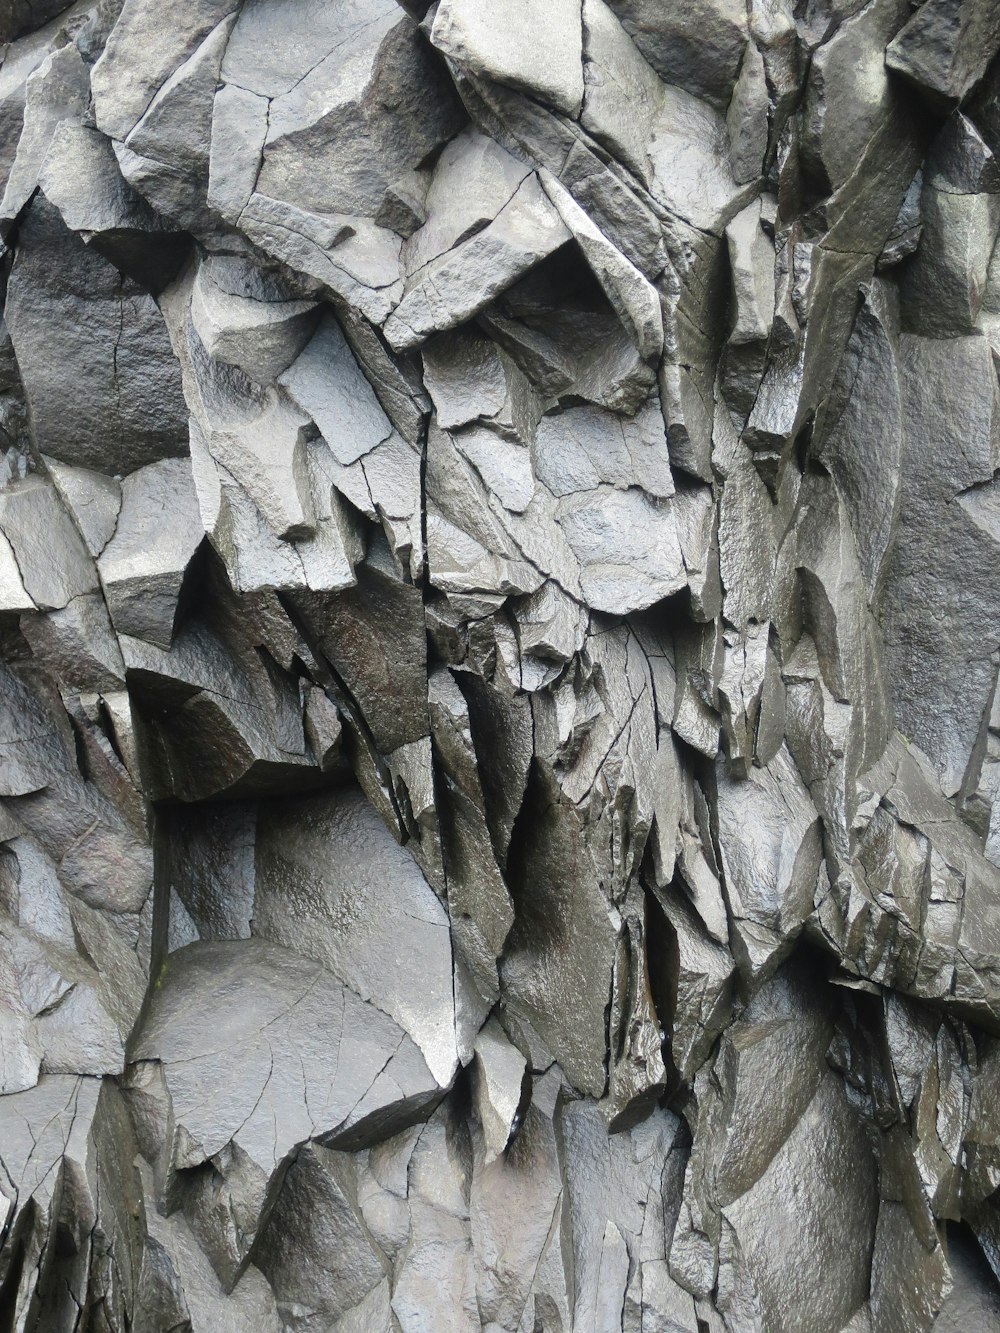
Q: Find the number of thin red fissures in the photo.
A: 0